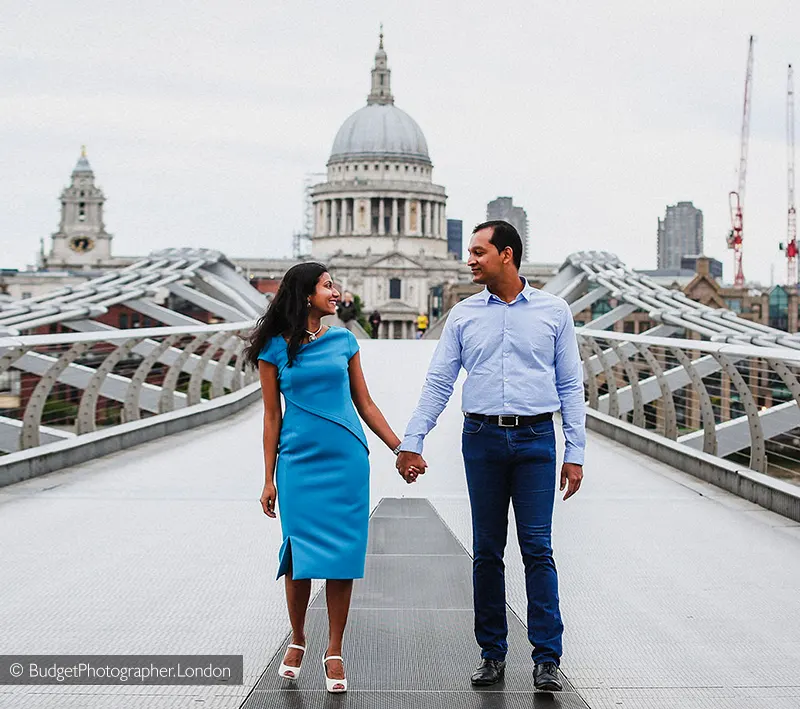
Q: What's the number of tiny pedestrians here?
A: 3